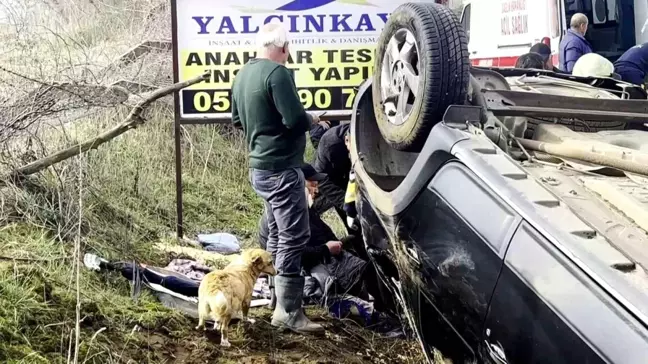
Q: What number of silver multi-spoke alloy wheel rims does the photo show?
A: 1